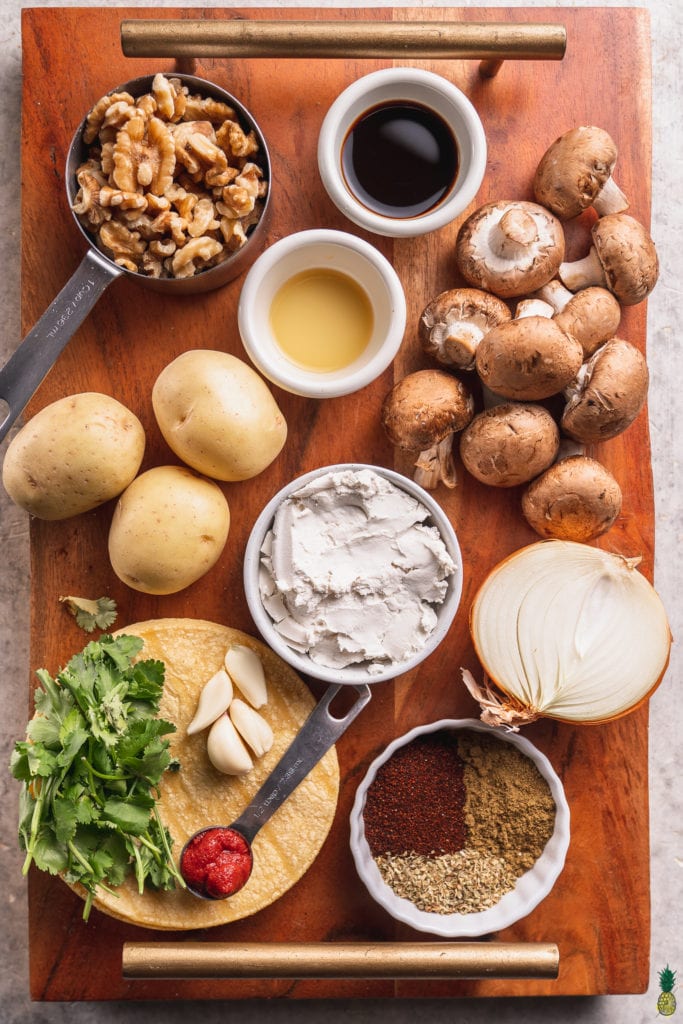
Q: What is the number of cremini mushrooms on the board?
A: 10